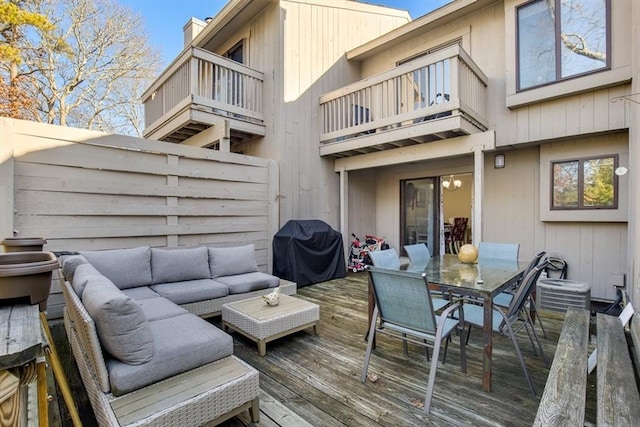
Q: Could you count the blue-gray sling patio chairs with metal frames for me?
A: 6